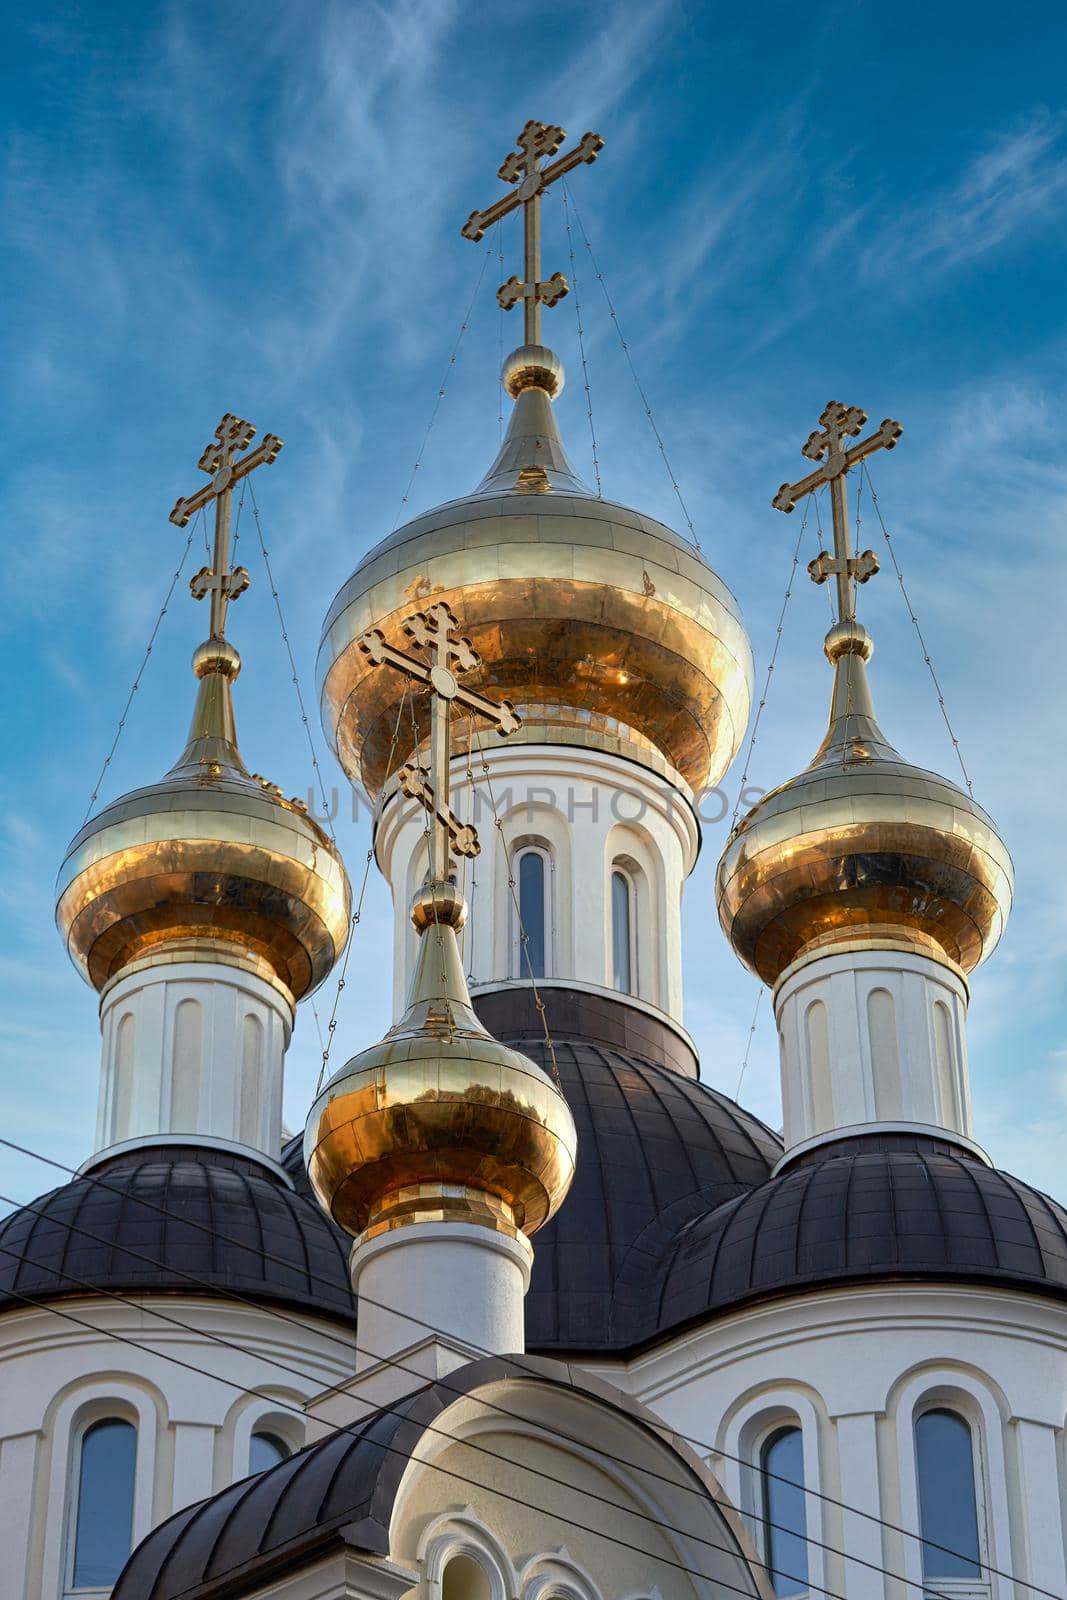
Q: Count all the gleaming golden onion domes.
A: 4